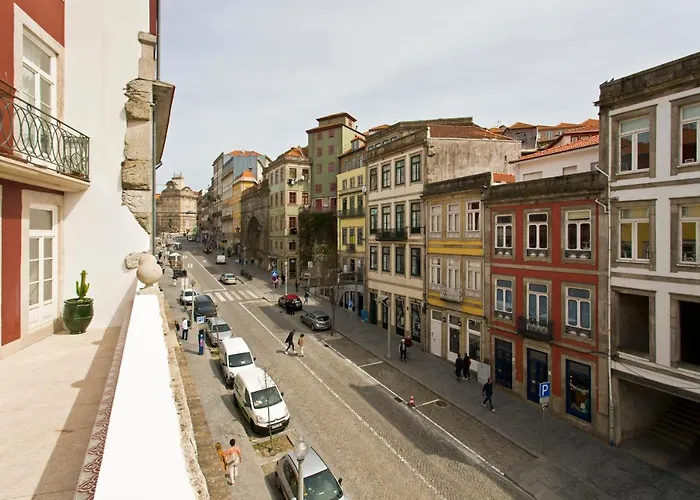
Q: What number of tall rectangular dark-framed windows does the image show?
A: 12